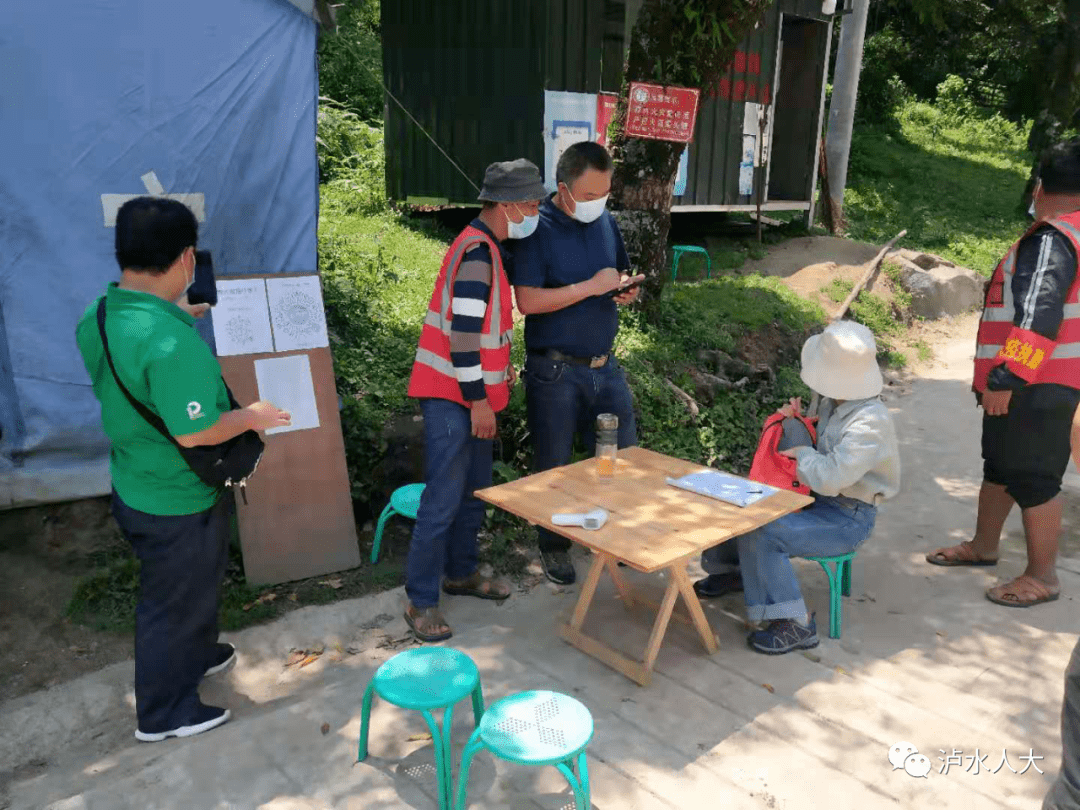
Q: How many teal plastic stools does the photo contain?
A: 5